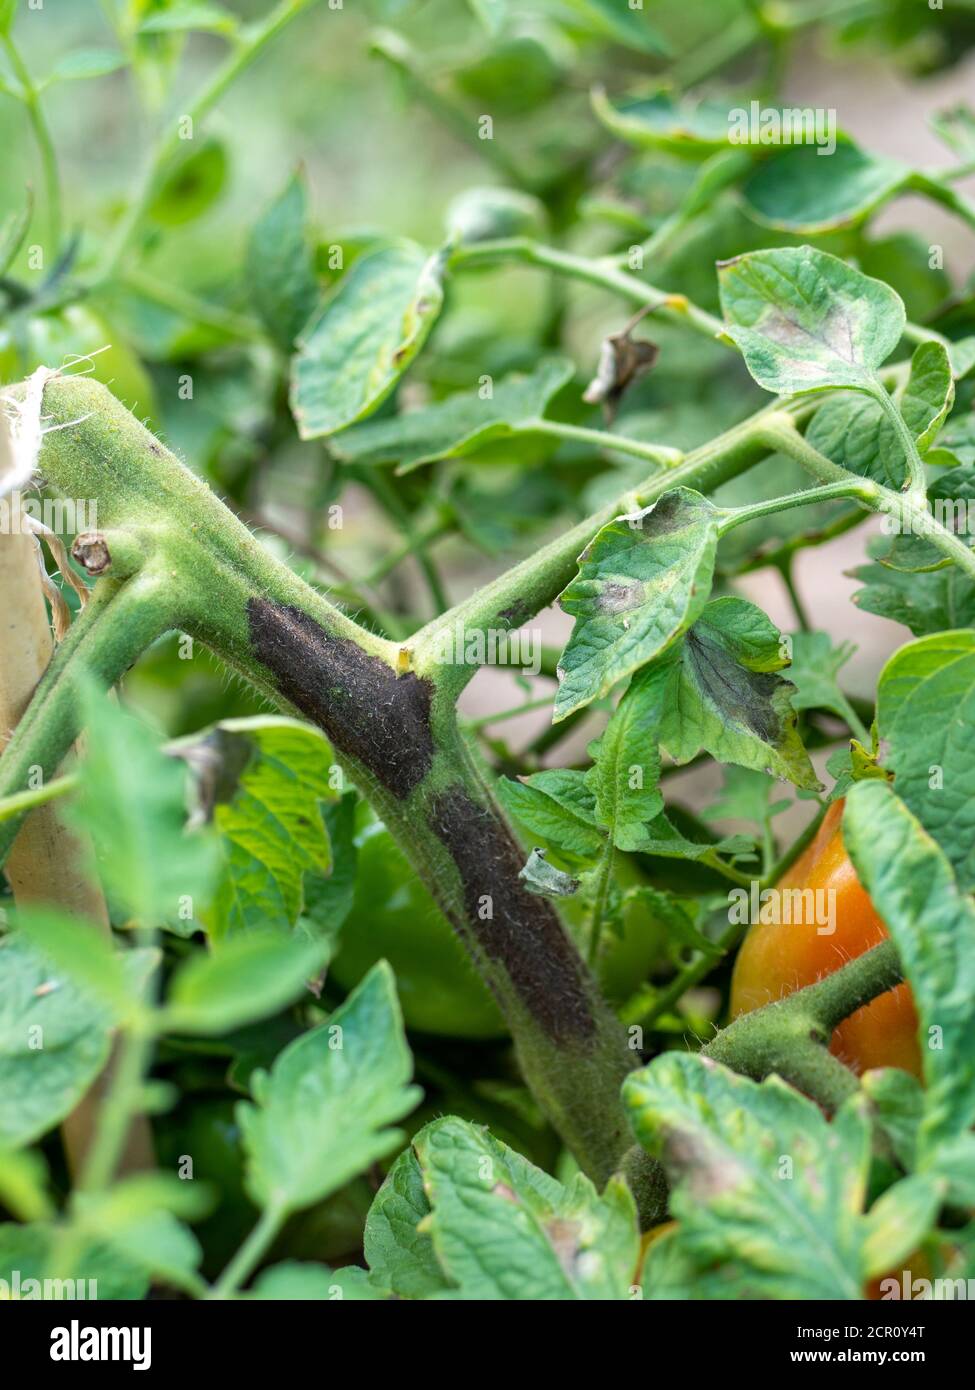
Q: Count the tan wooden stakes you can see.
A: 1